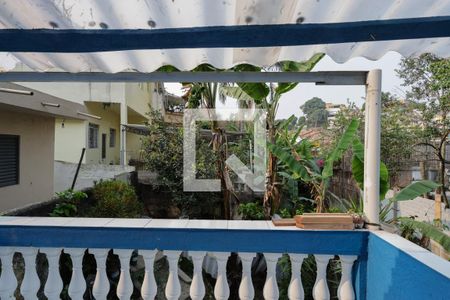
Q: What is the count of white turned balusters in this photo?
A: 15